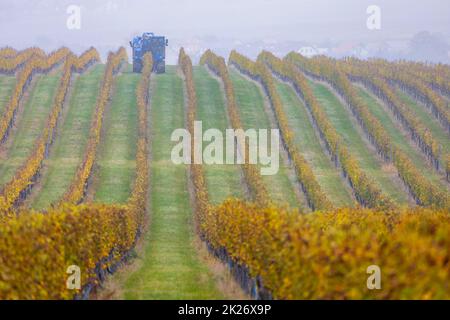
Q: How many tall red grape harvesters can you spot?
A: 0